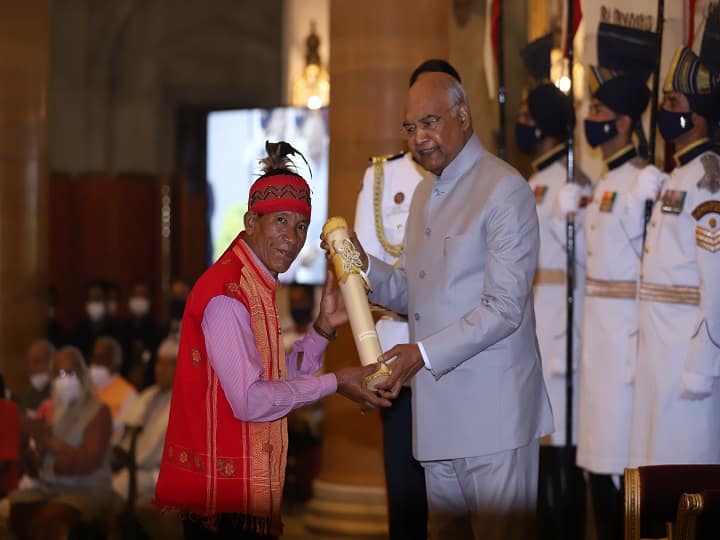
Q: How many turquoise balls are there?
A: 0